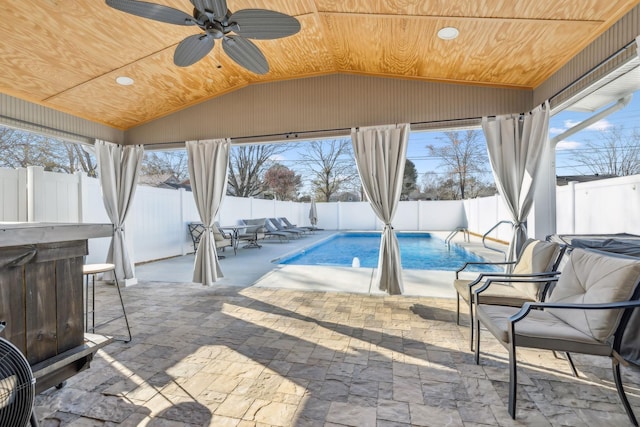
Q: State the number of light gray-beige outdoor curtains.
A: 4